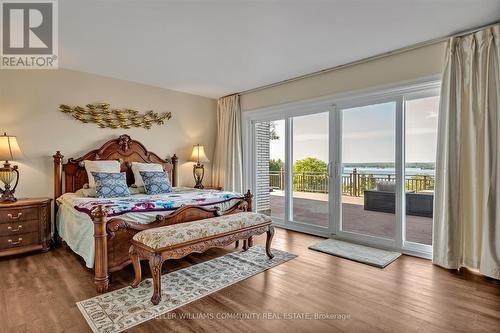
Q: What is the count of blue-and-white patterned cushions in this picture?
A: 2